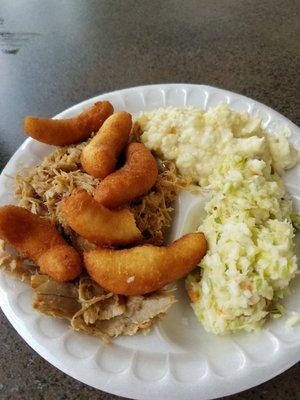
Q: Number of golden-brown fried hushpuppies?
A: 6